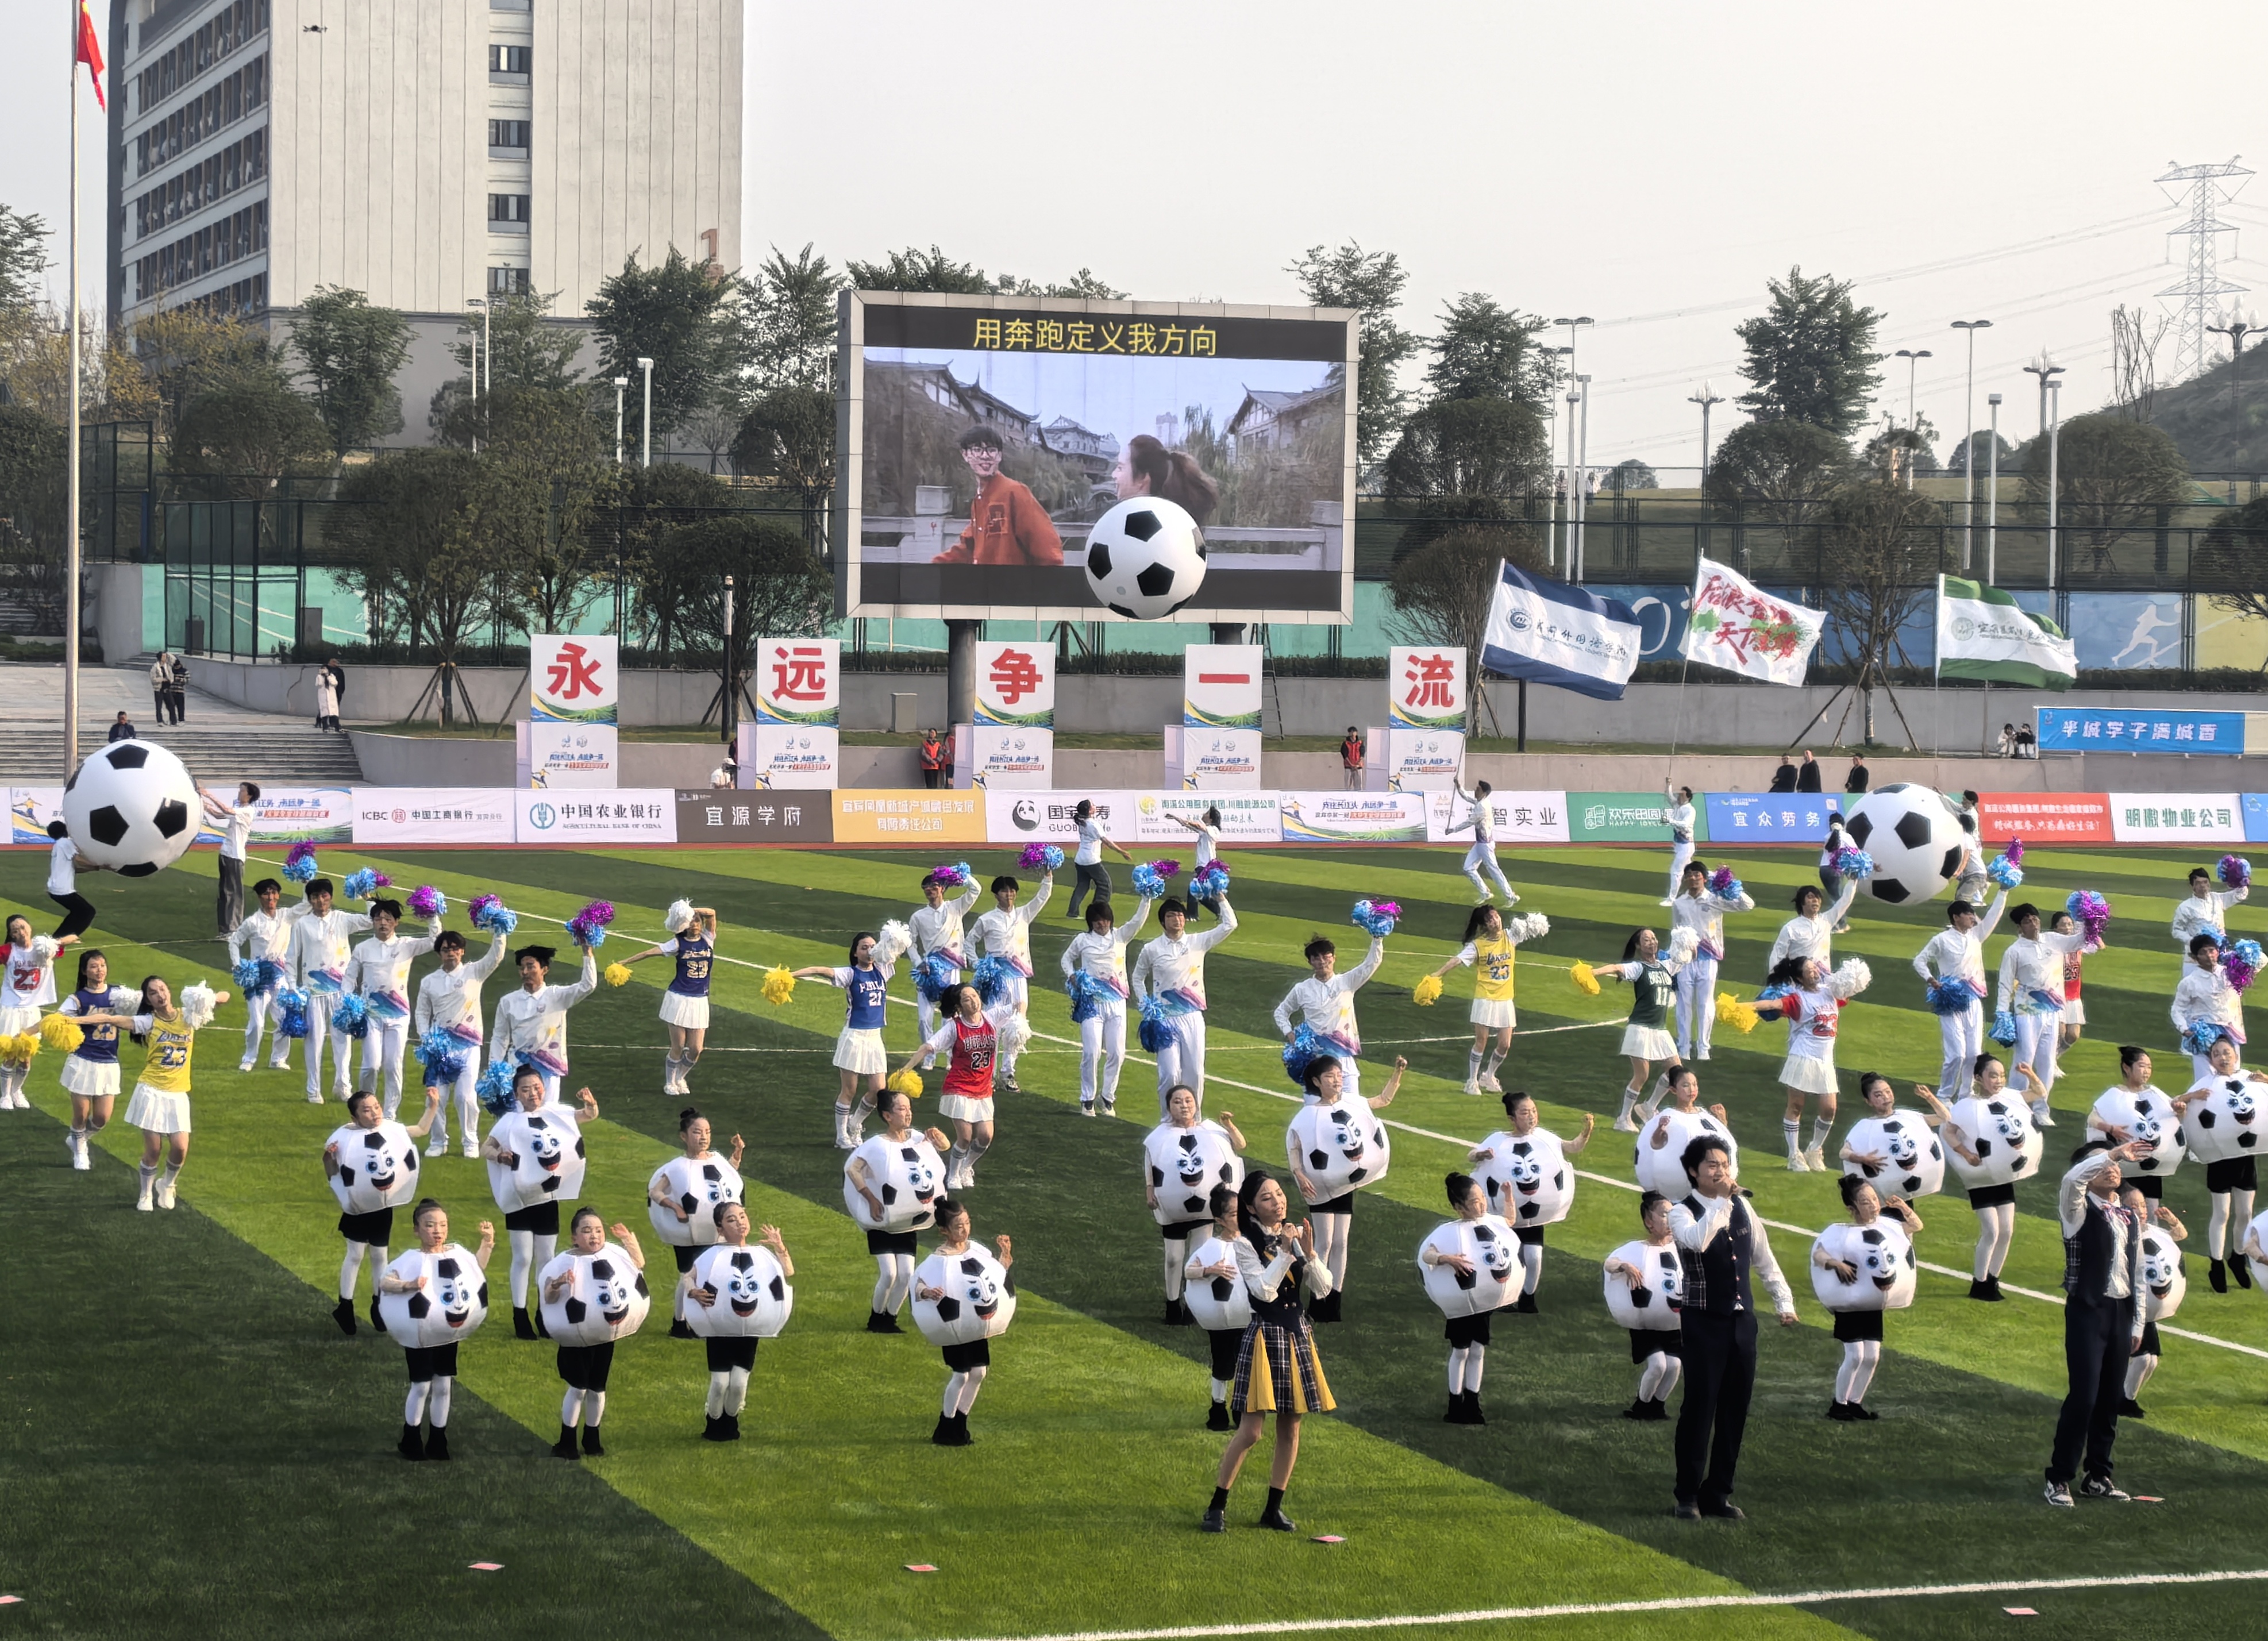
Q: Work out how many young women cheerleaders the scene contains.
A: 10